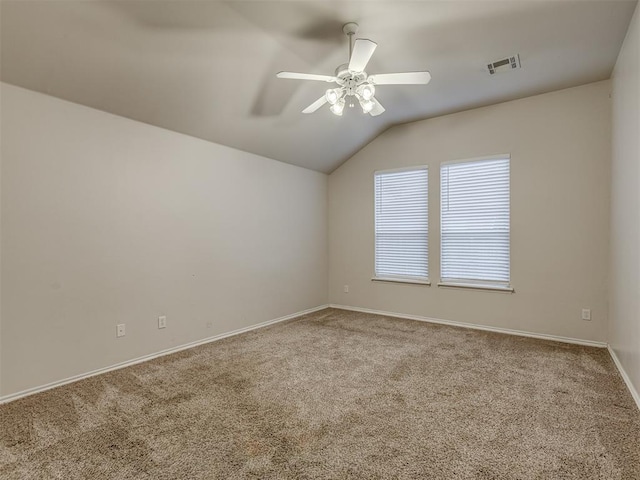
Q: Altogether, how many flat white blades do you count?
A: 5